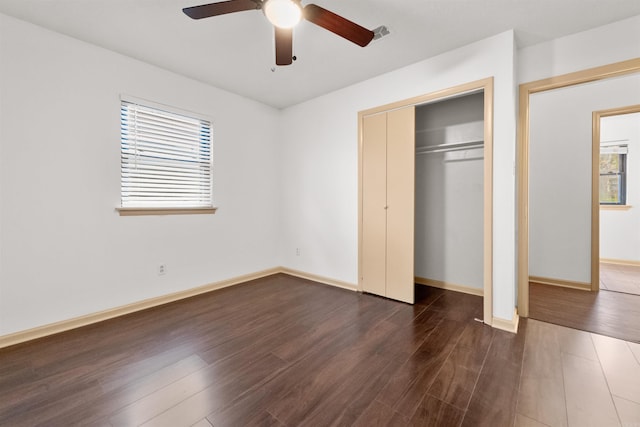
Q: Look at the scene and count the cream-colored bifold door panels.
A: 2